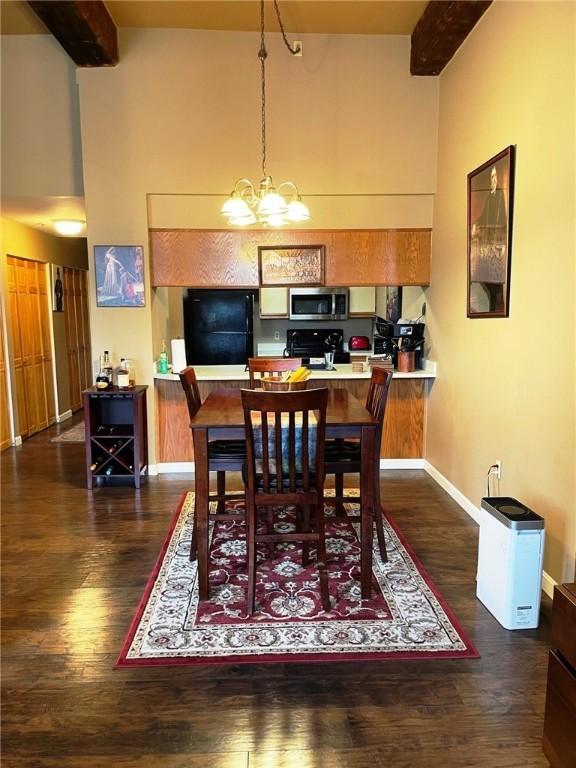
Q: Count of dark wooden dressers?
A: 1